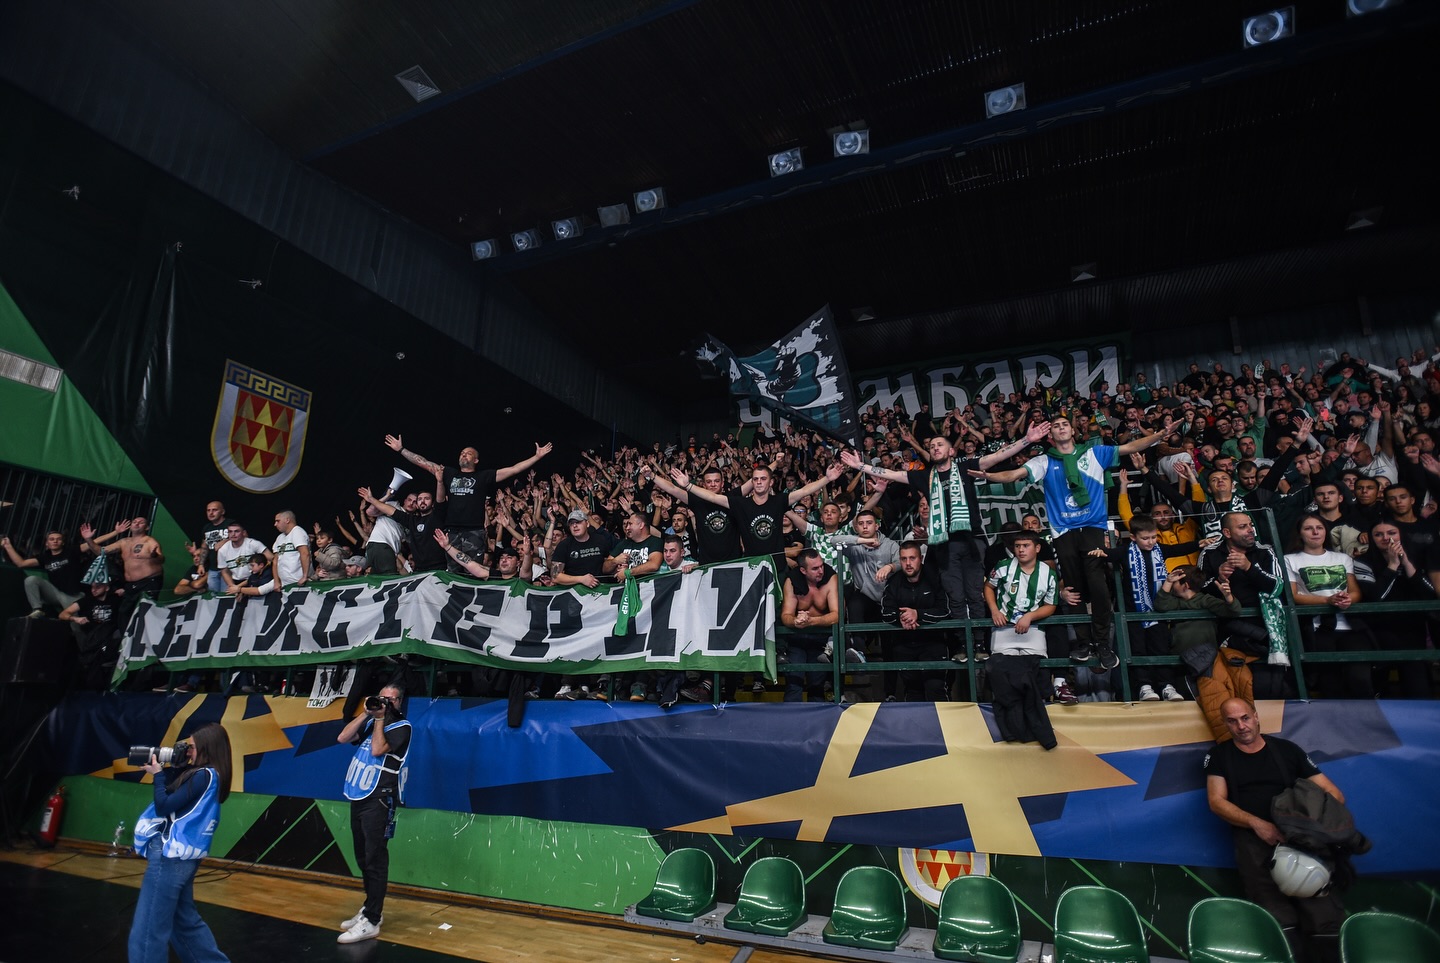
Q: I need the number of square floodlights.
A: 10